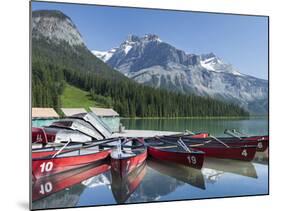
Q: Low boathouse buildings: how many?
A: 3